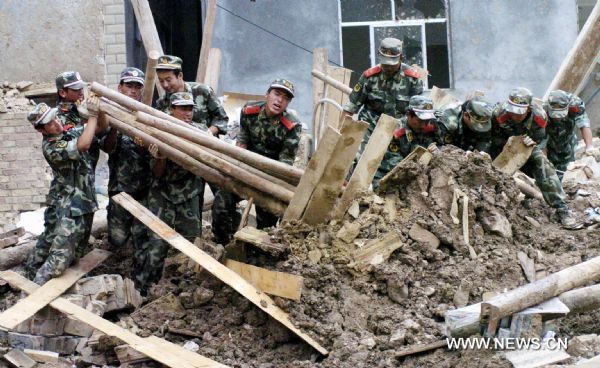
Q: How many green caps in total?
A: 11